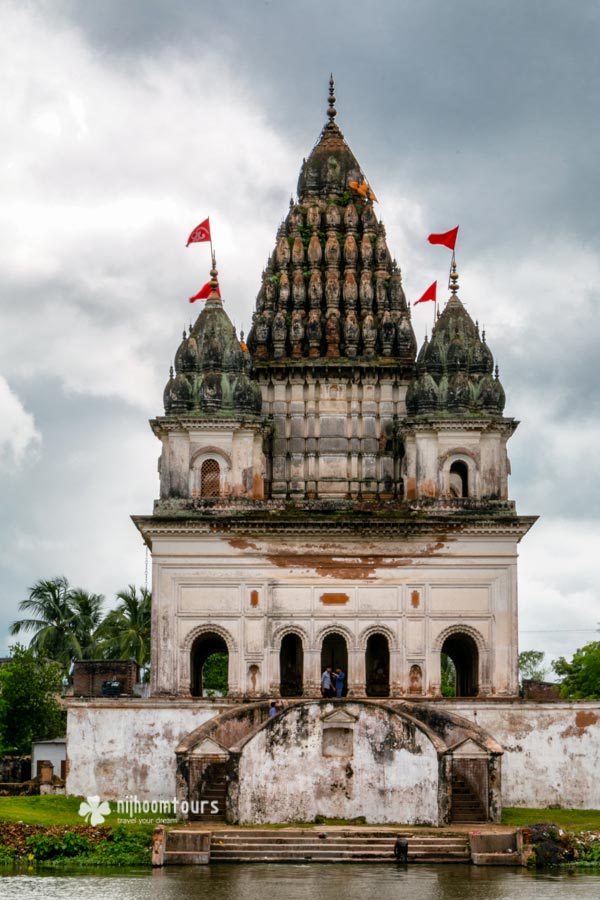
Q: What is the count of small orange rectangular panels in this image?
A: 3